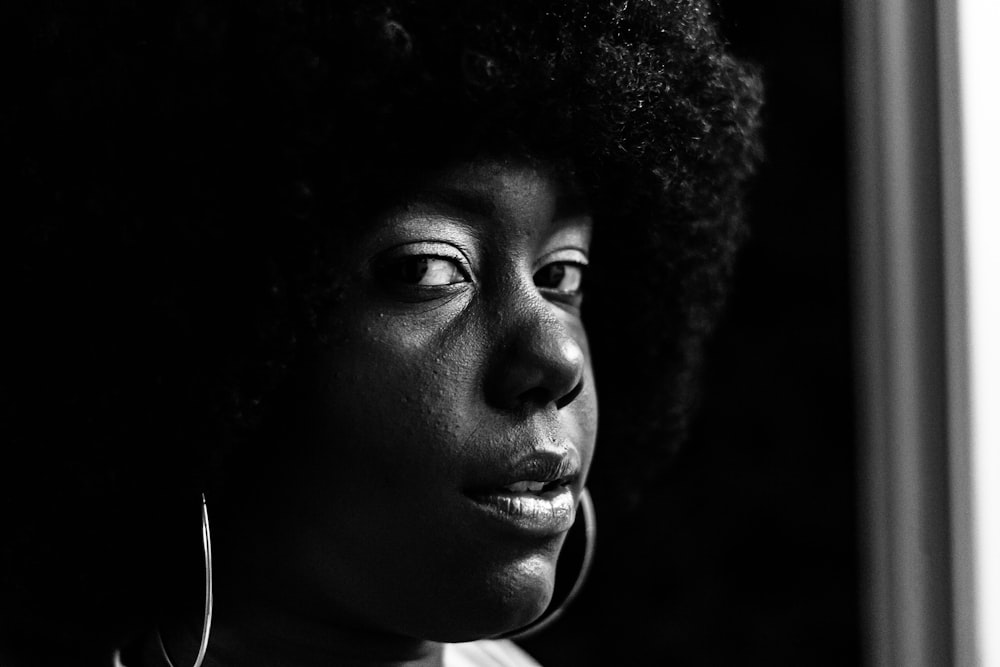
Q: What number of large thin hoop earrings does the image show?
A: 2